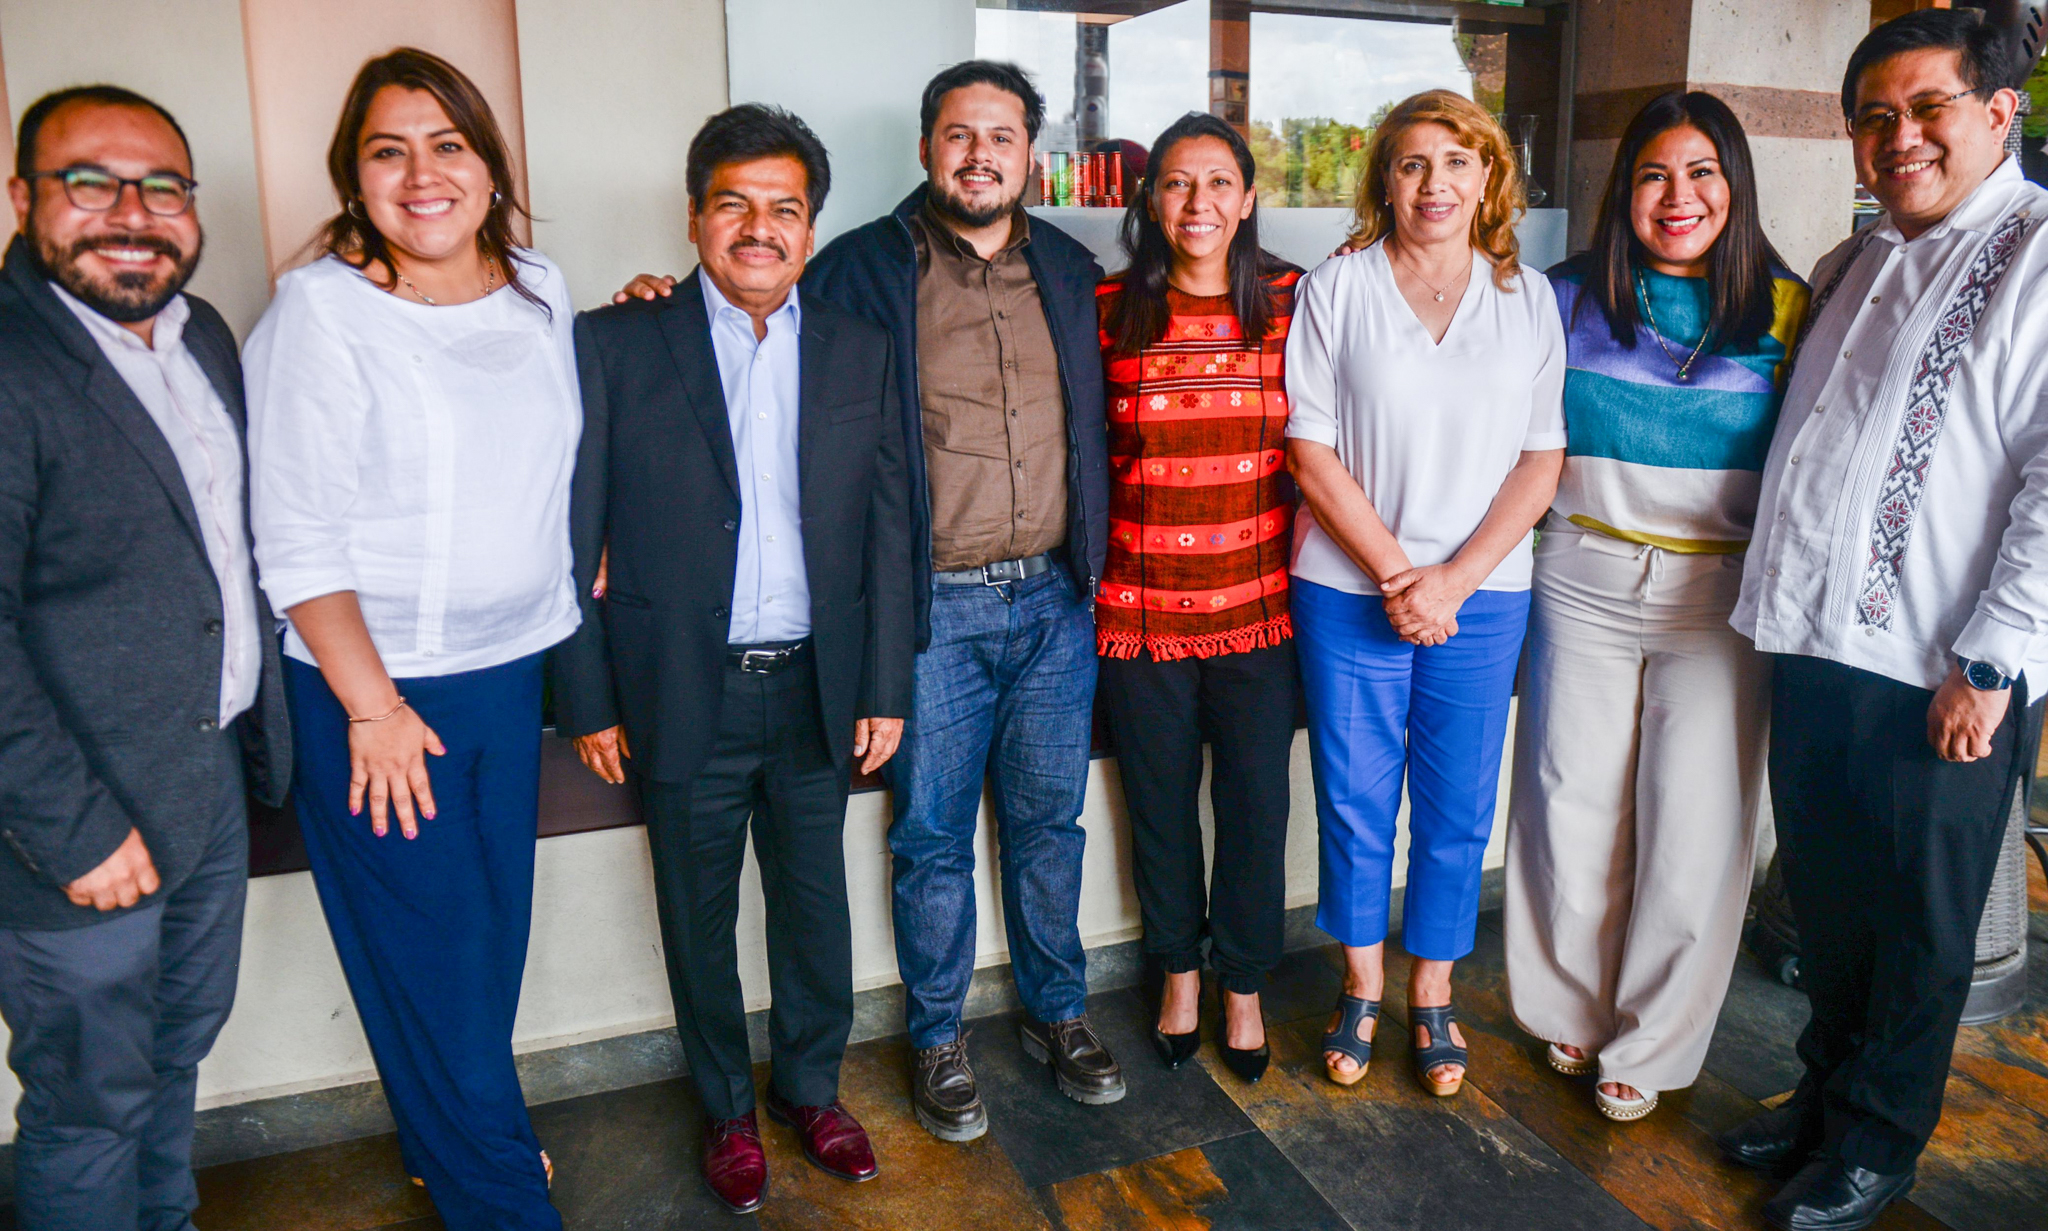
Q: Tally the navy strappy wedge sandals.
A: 2